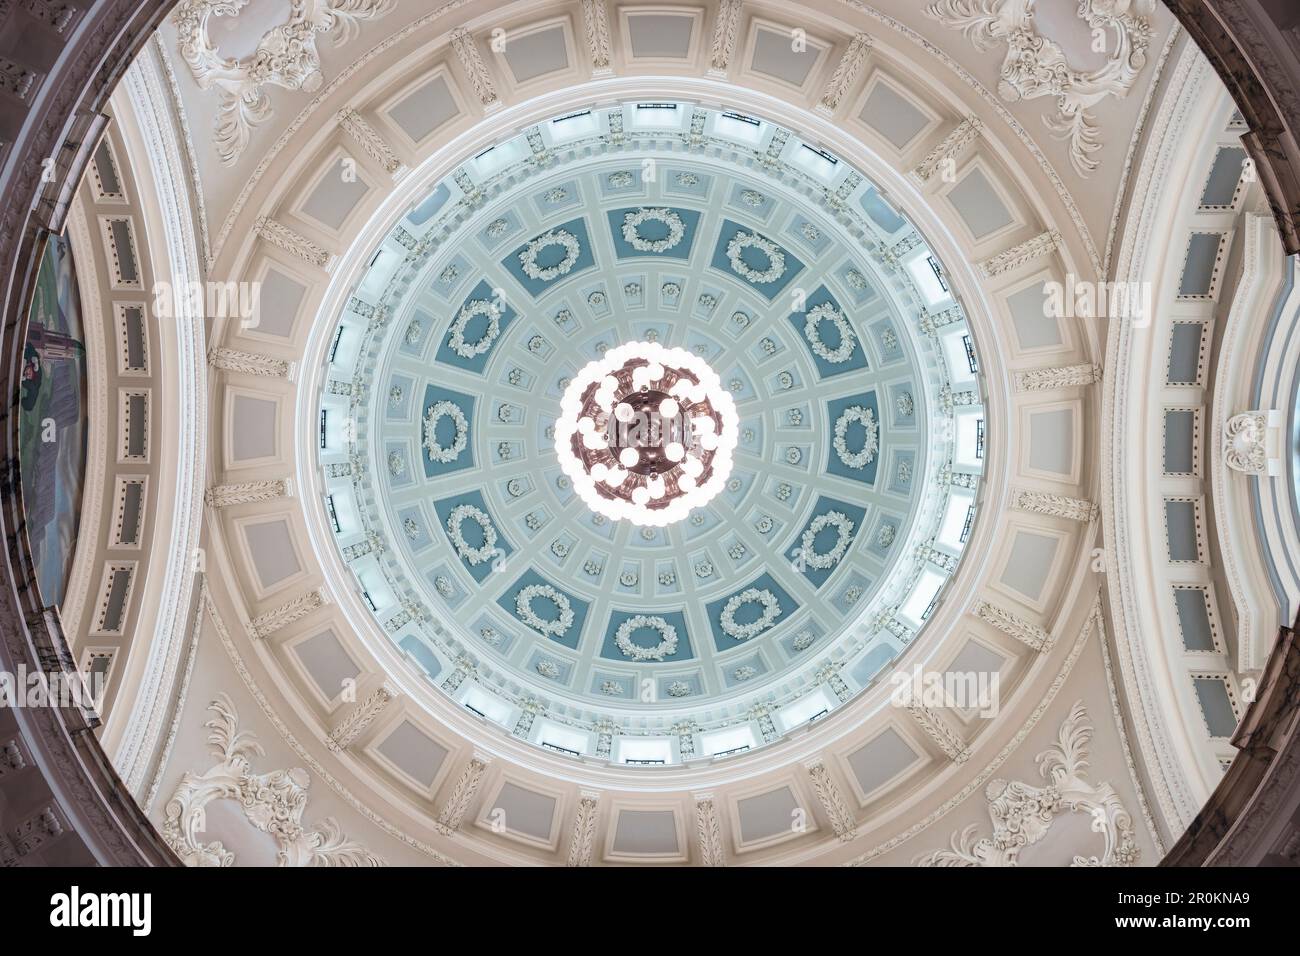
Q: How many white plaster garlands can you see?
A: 12